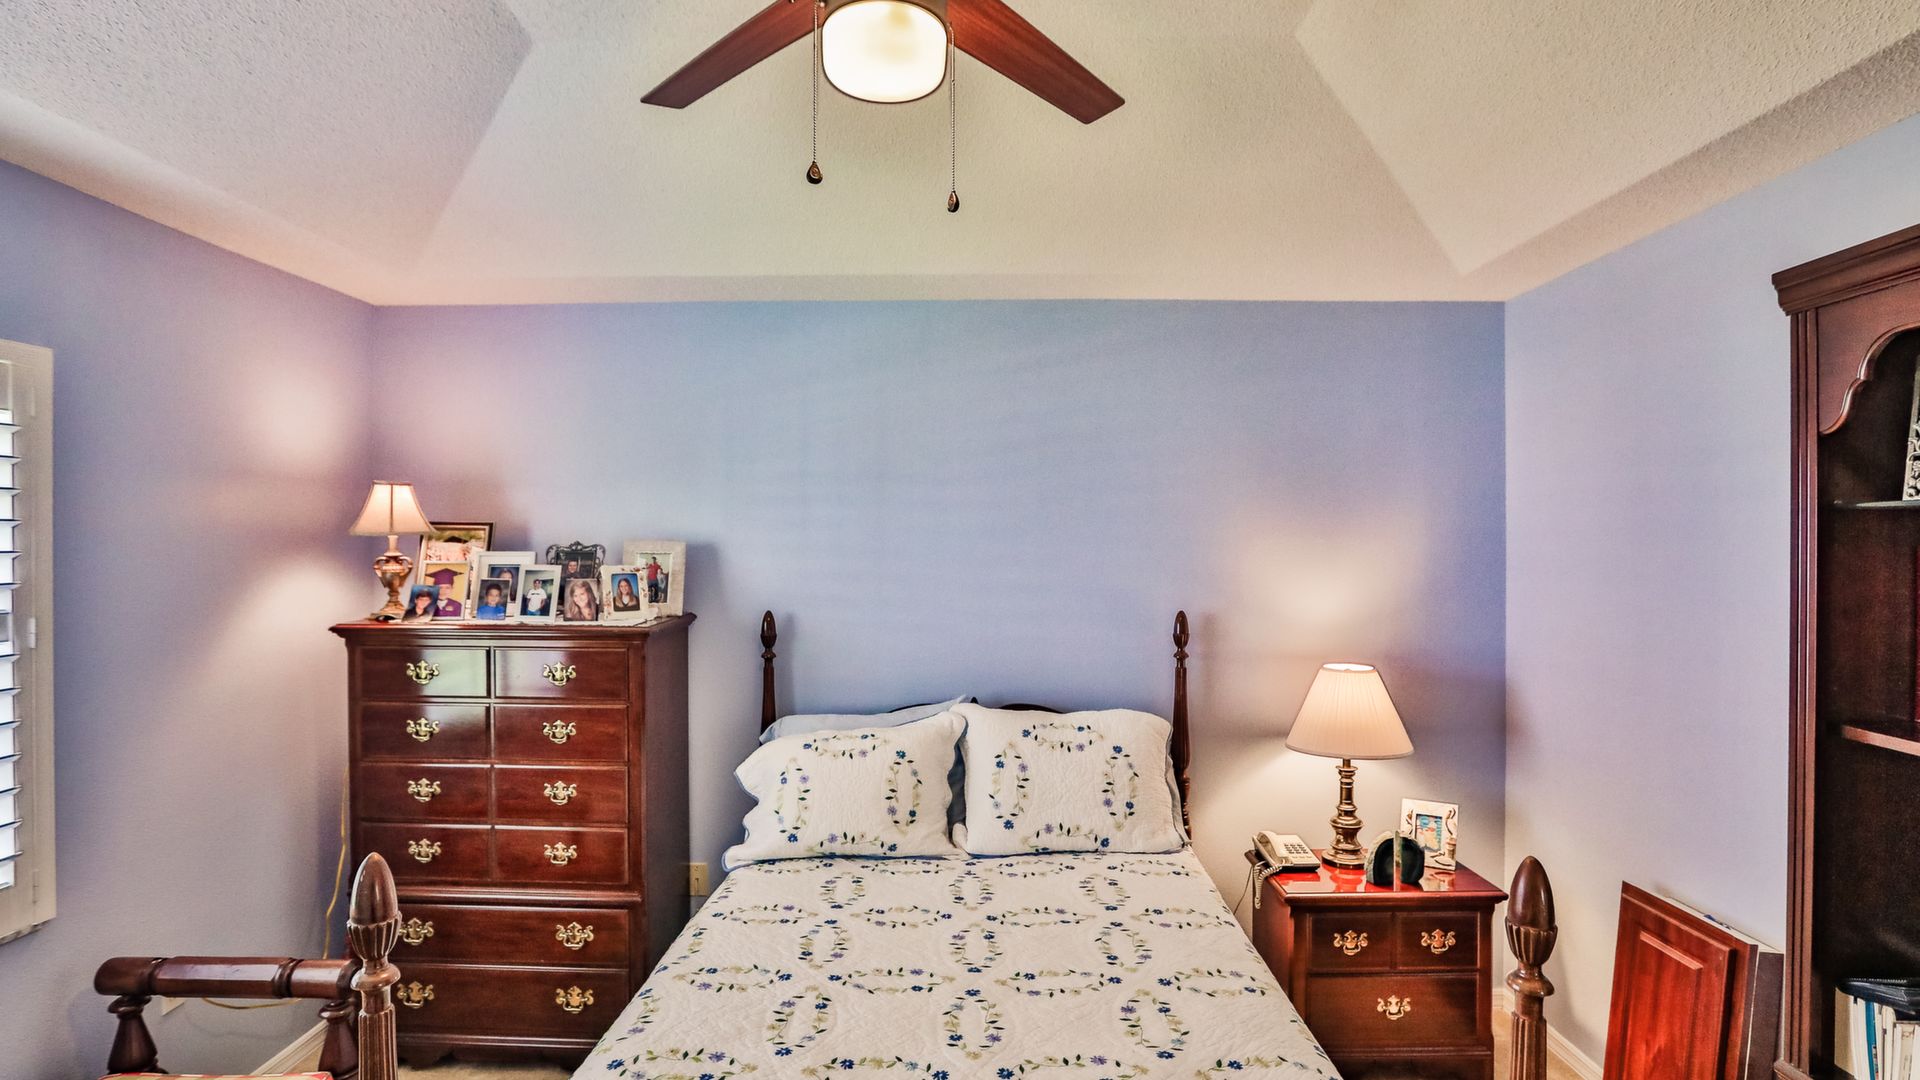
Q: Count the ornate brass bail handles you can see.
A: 15